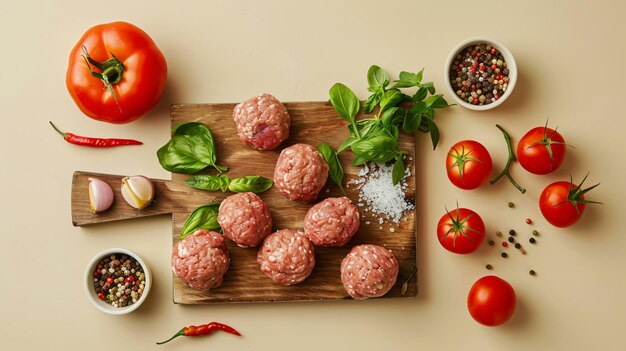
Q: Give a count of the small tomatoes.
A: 5